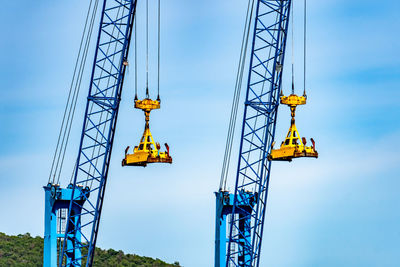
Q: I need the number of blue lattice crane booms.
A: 2